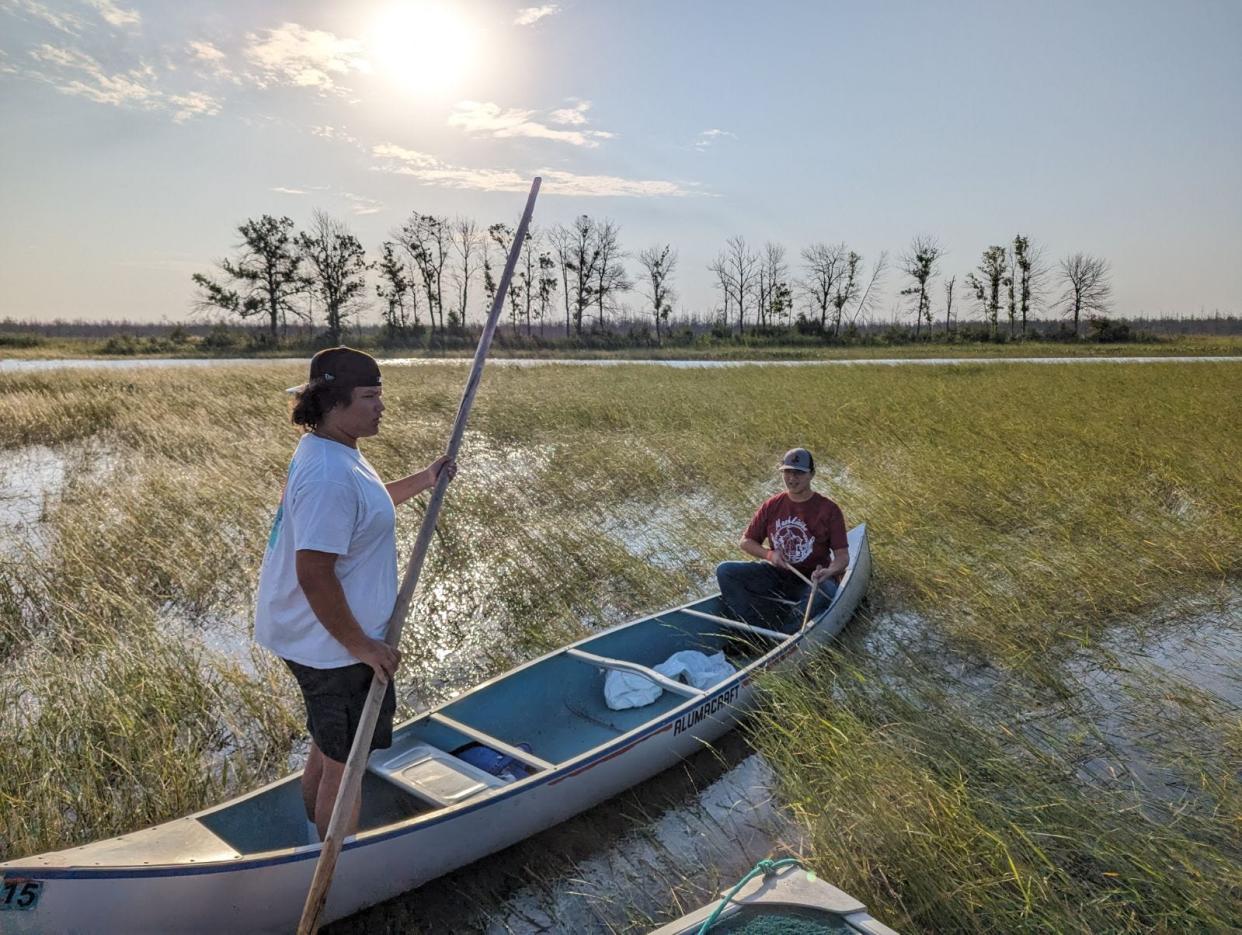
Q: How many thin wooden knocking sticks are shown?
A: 2